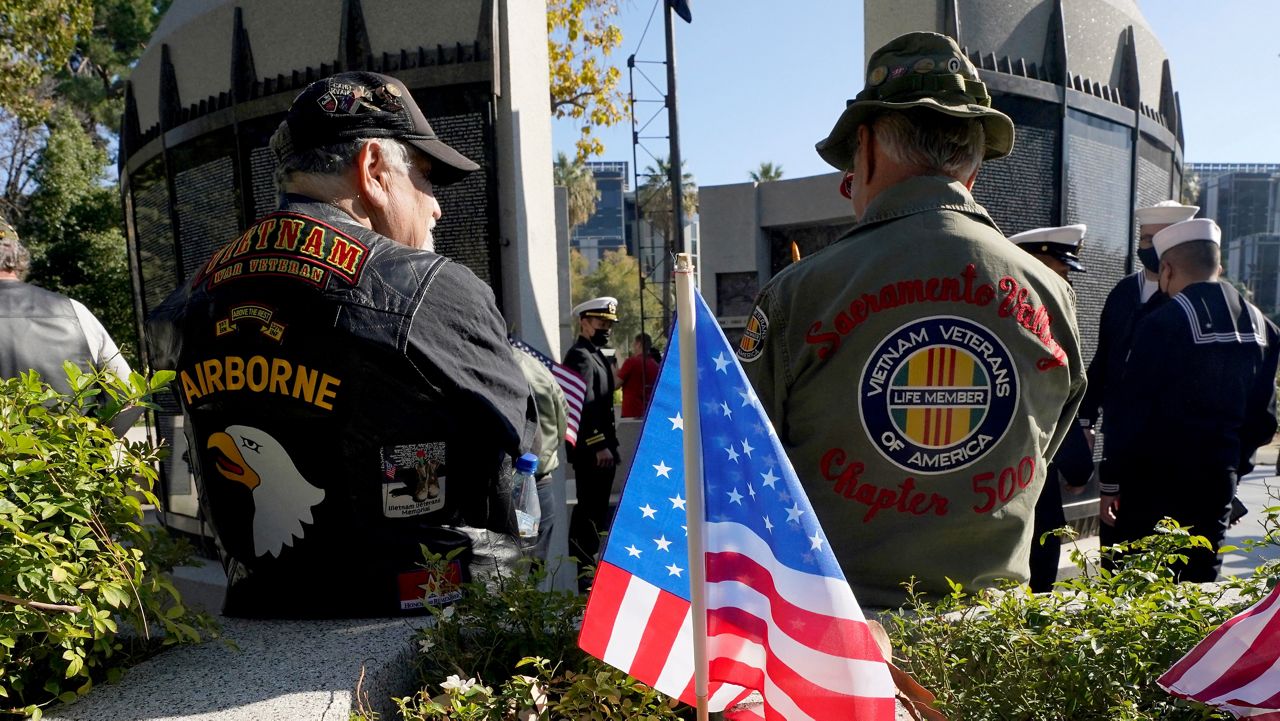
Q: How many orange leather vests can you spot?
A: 0